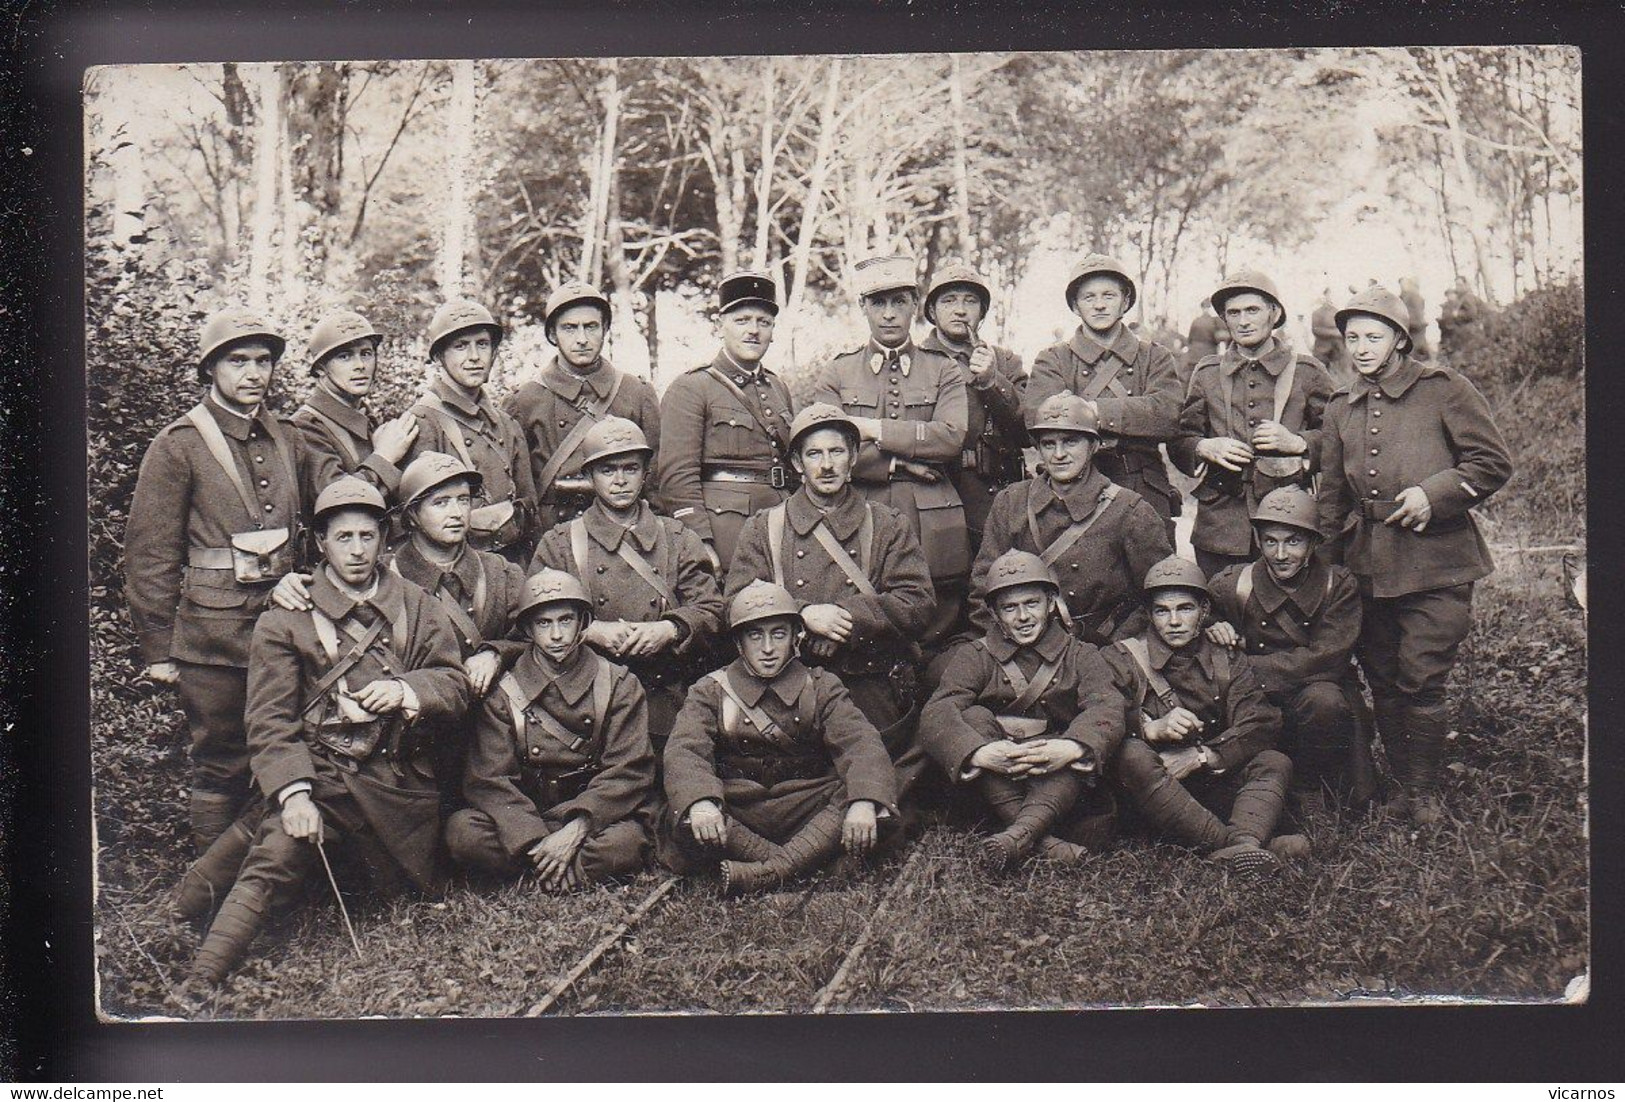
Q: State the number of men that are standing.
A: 10